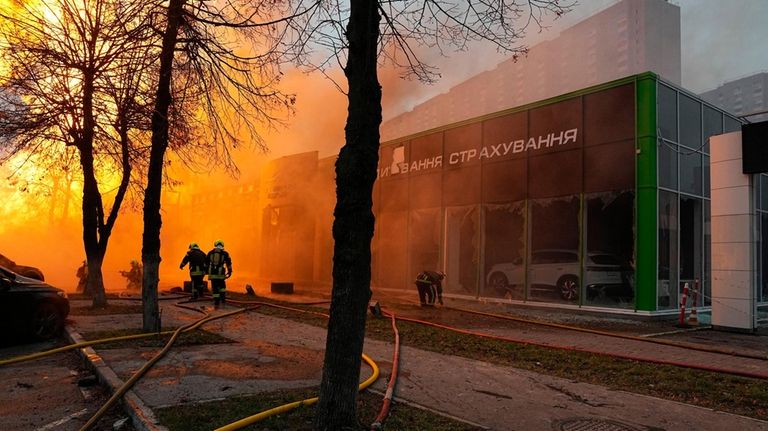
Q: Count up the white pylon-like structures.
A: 1